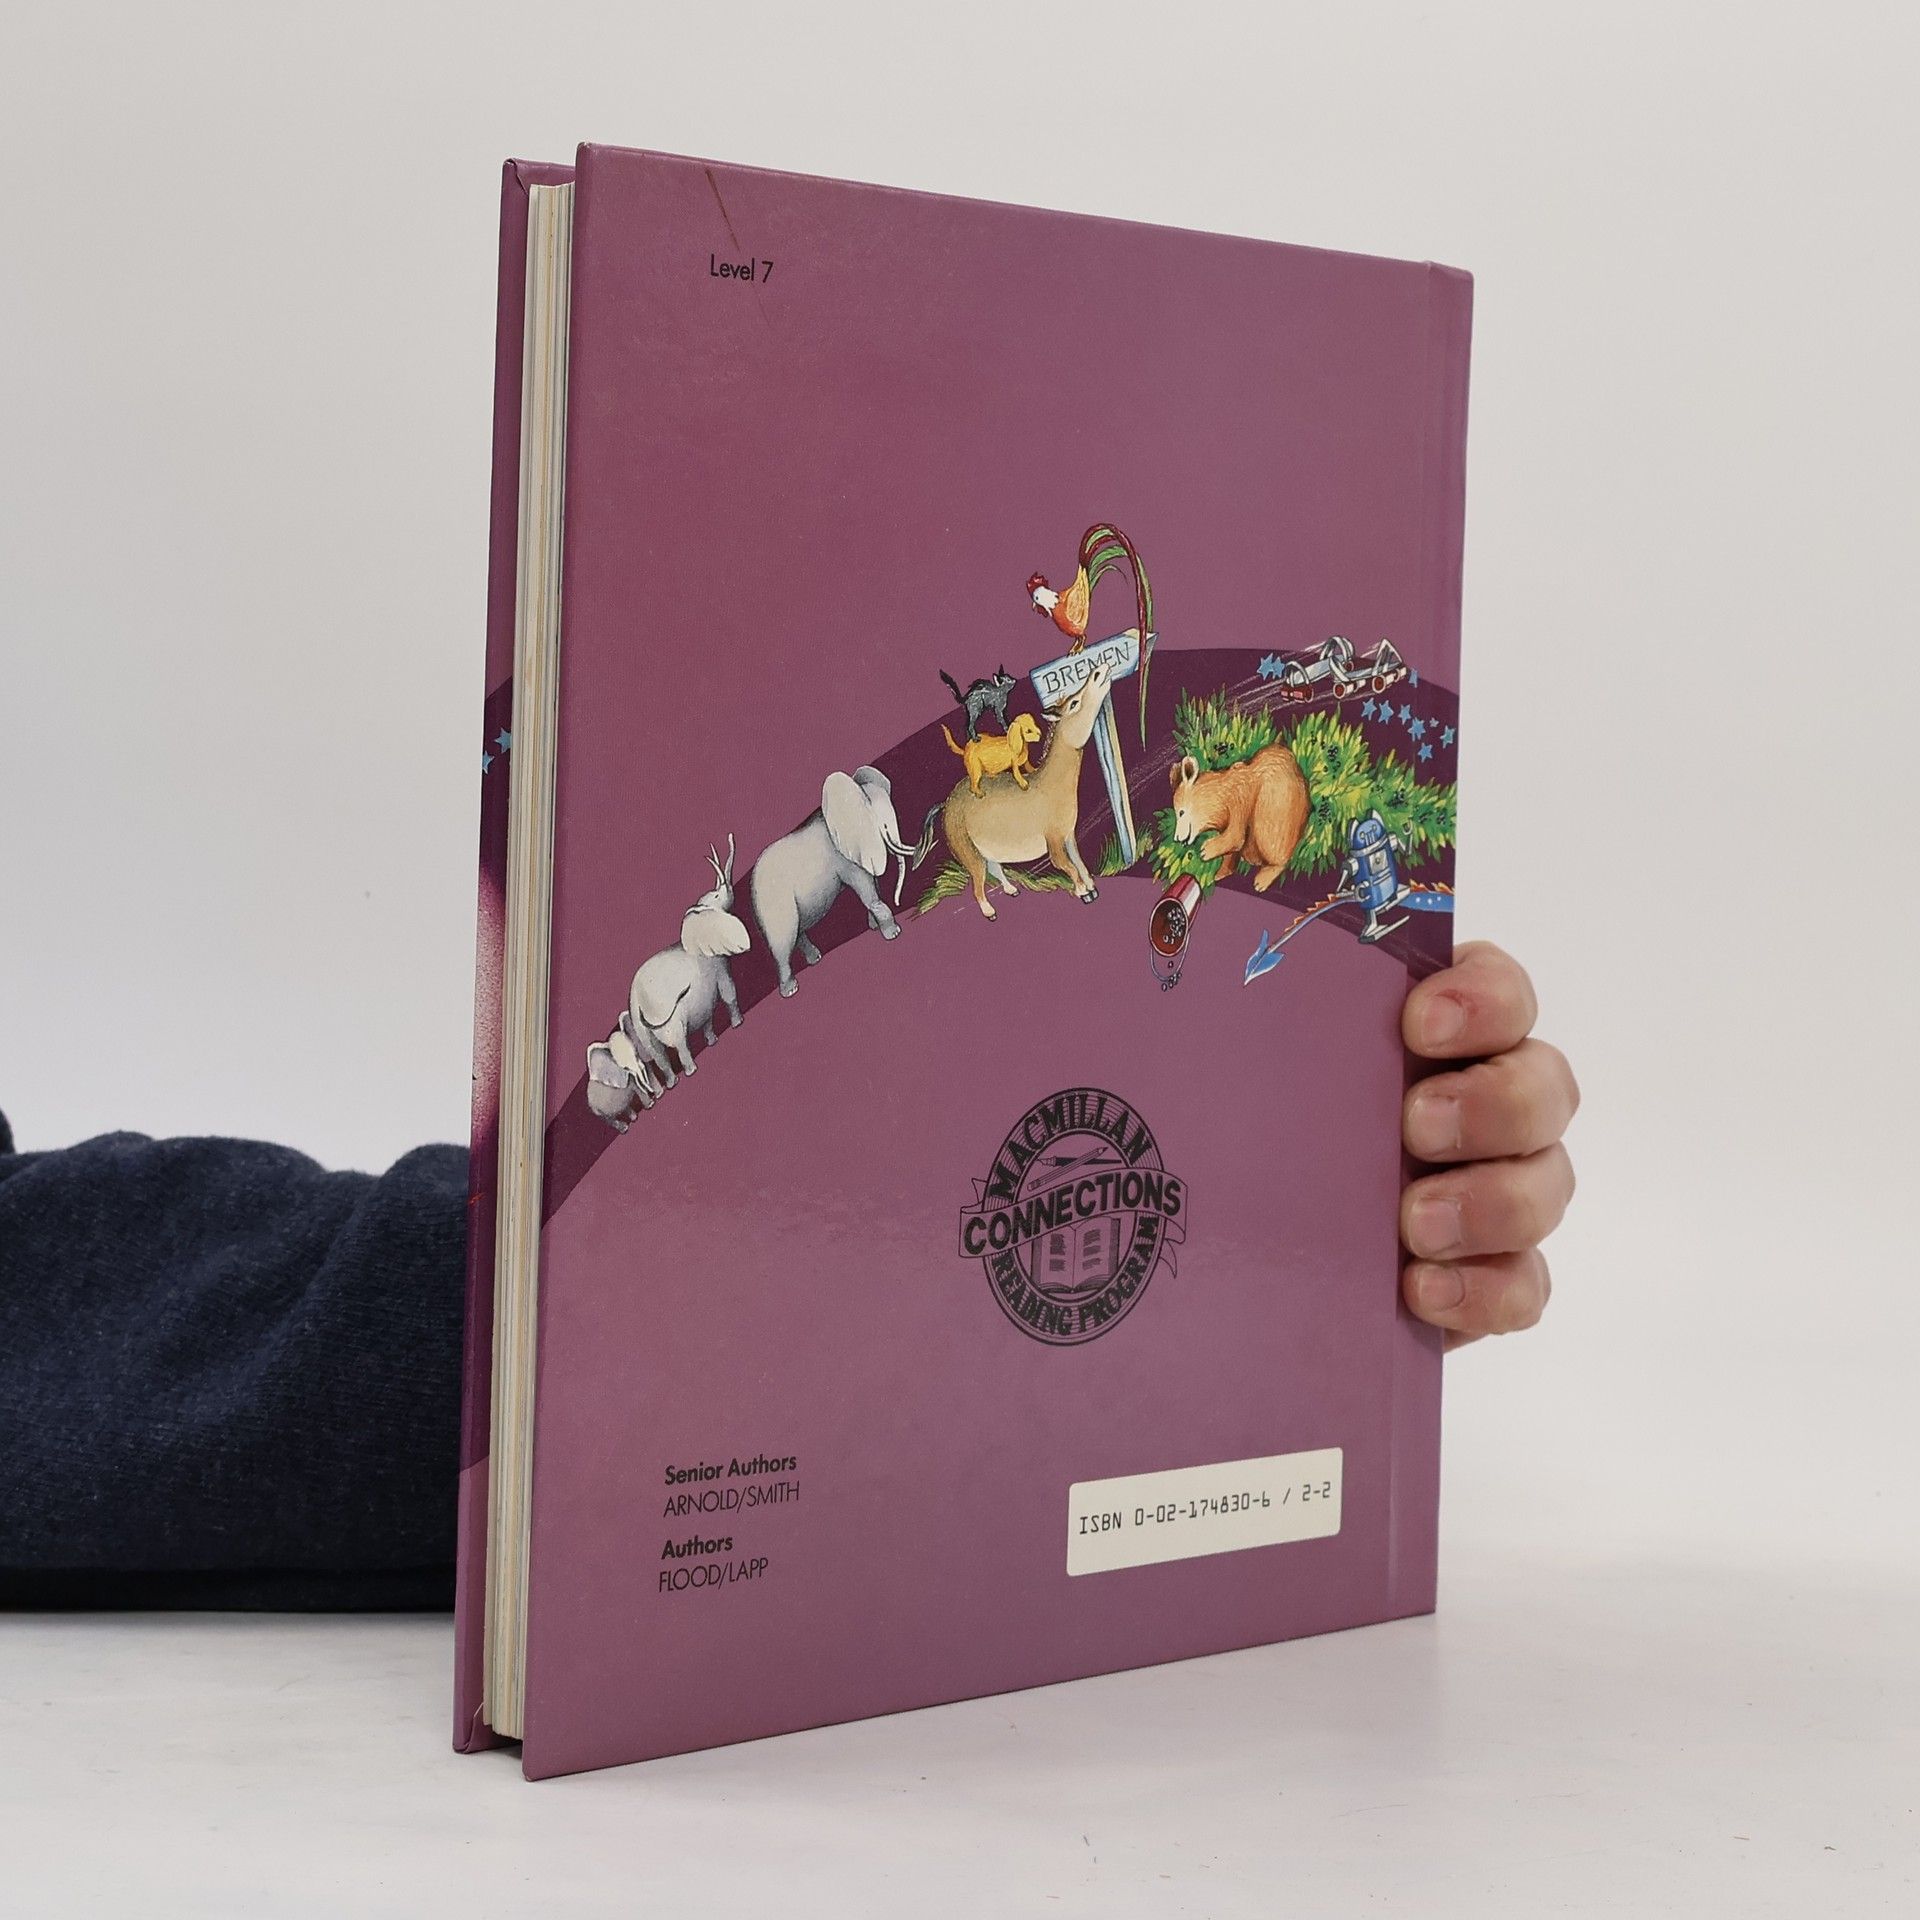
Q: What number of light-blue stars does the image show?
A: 12